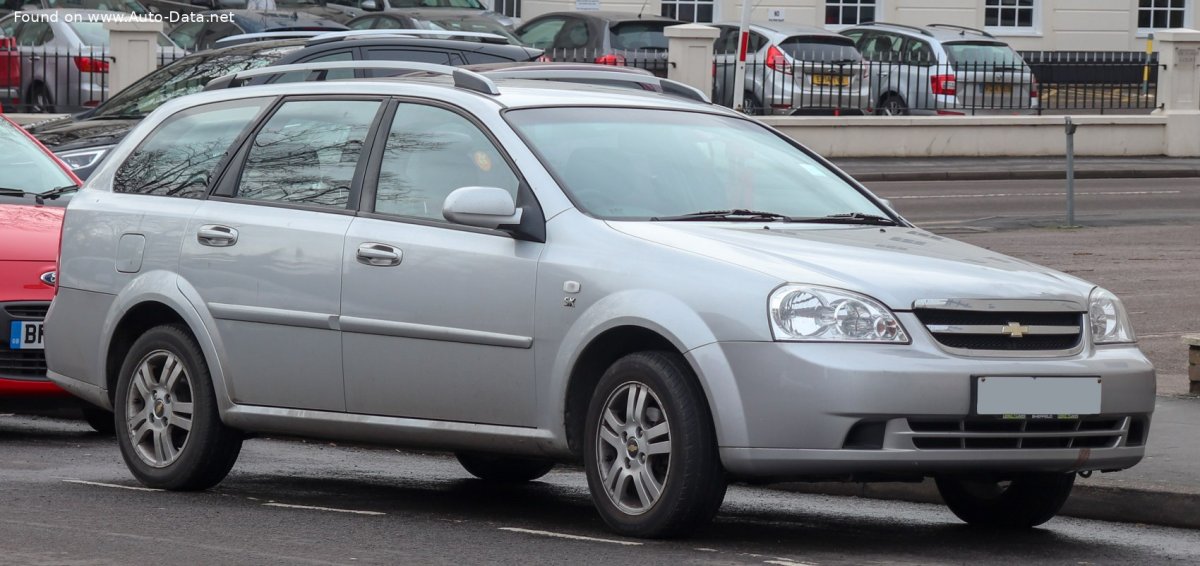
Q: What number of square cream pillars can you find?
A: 3